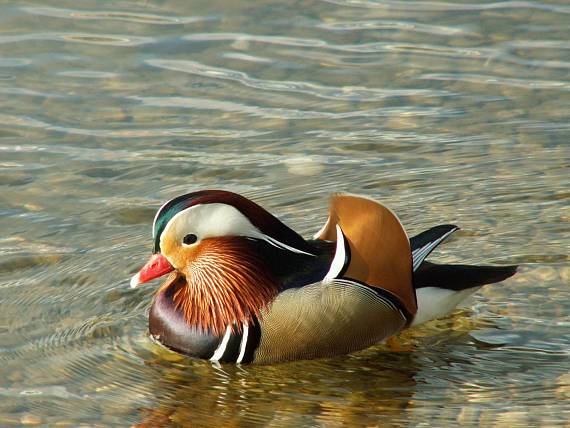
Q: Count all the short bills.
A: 1